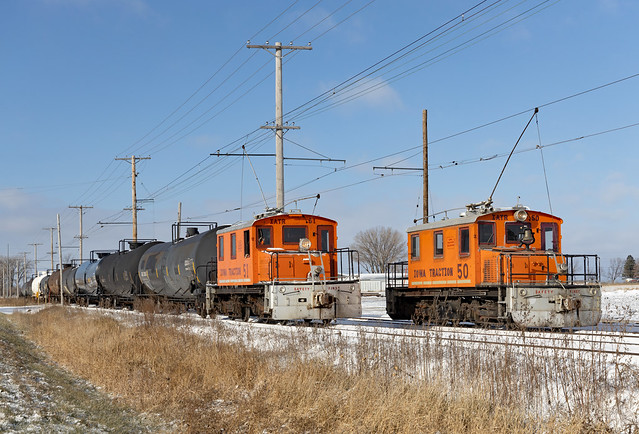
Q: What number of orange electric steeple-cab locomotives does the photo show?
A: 2